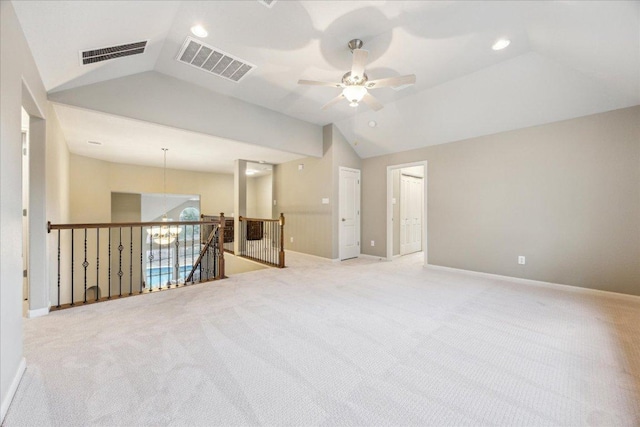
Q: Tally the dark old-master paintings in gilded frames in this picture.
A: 0